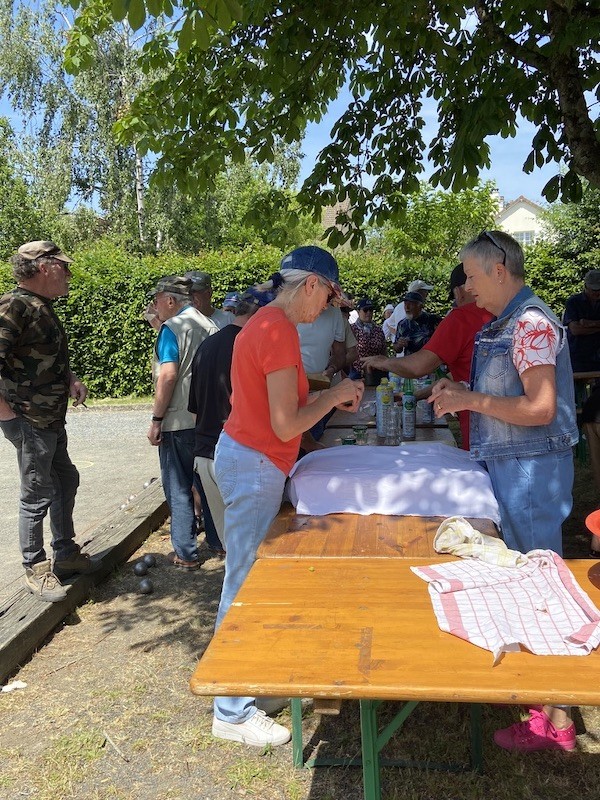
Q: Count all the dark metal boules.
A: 3